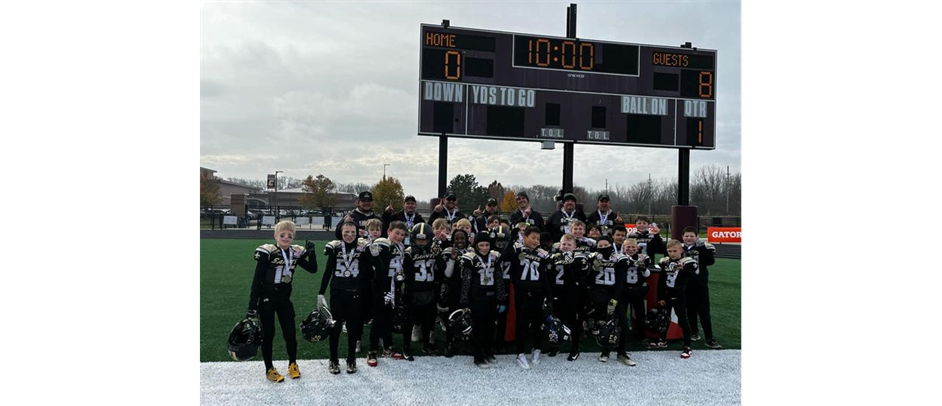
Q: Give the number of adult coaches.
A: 7